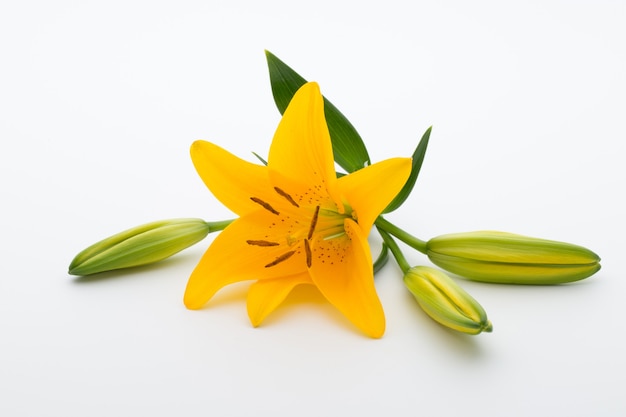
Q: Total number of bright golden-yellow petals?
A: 6